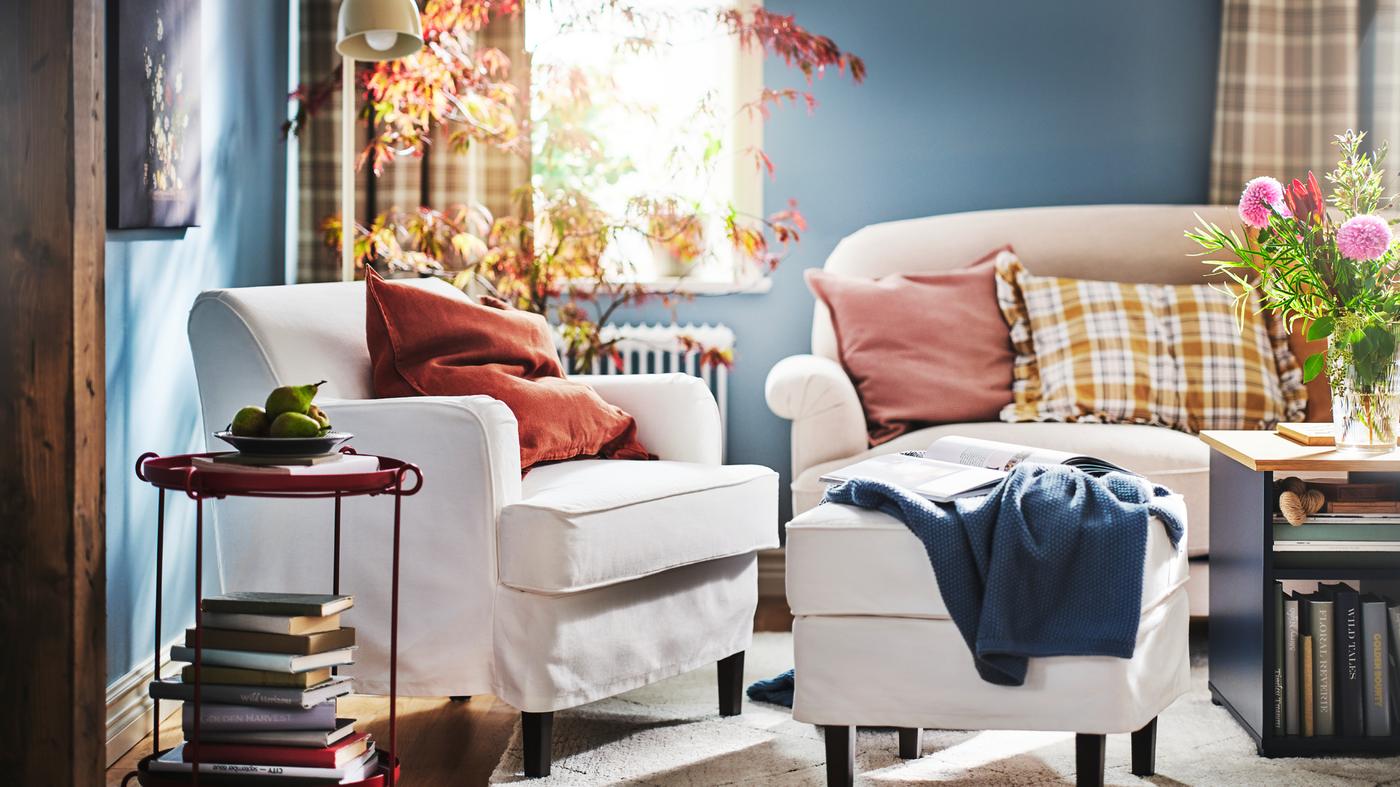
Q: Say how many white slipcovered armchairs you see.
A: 1